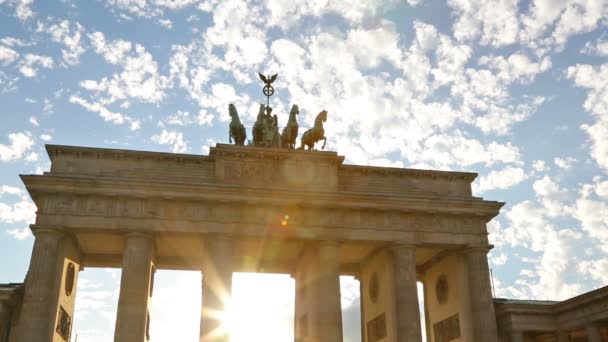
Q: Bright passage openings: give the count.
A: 5